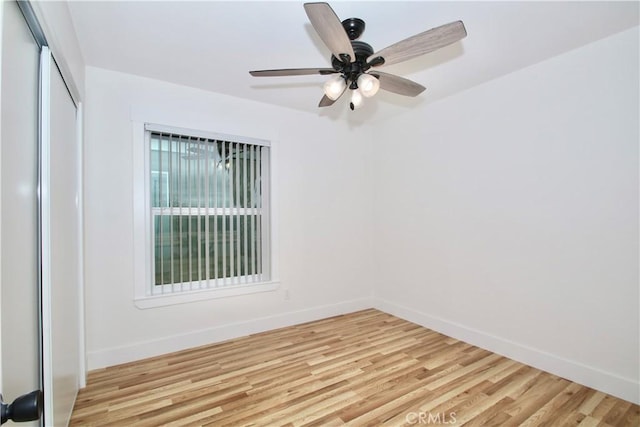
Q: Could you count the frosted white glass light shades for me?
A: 3